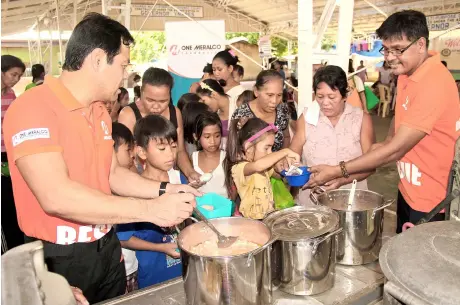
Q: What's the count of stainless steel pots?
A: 3